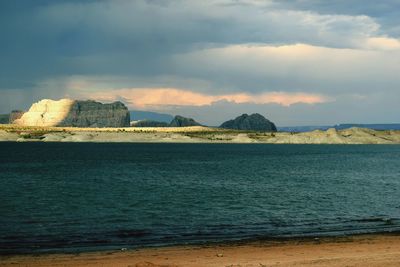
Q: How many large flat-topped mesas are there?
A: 1